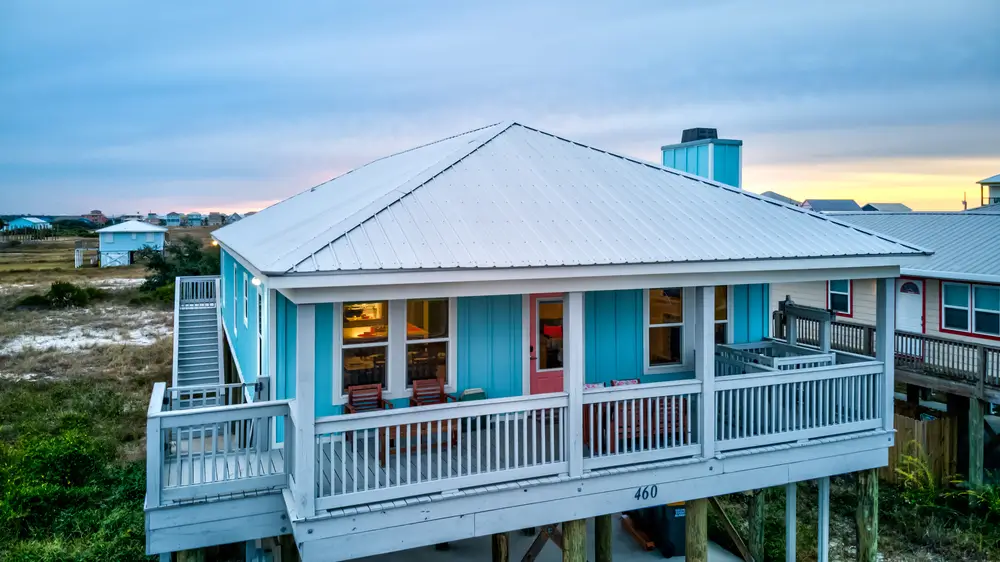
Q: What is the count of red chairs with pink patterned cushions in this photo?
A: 2